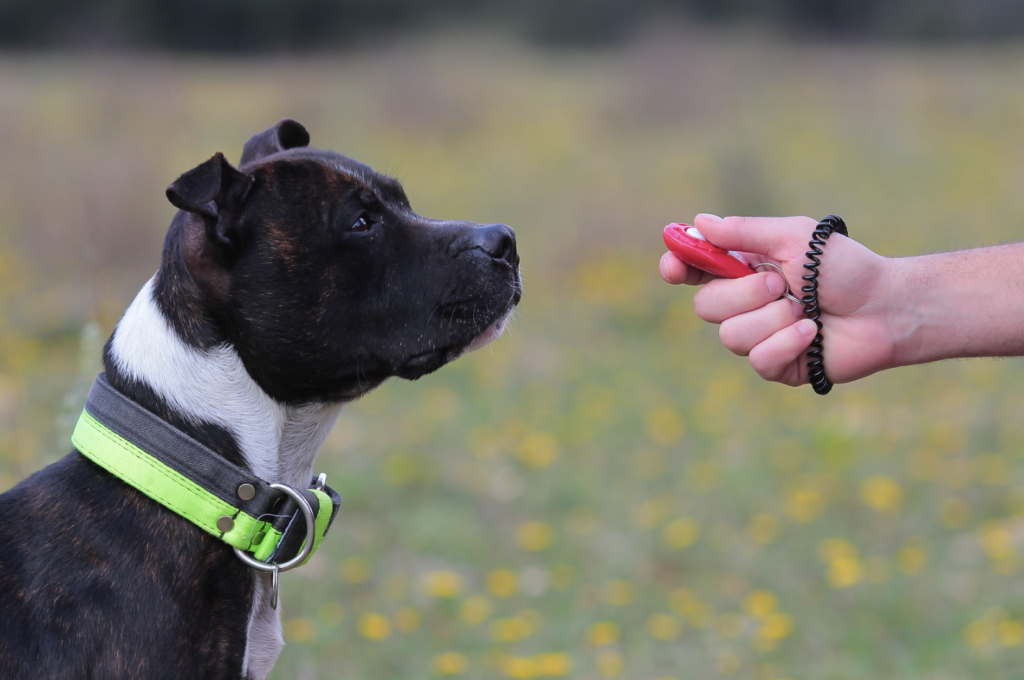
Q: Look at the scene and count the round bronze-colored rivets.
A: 2